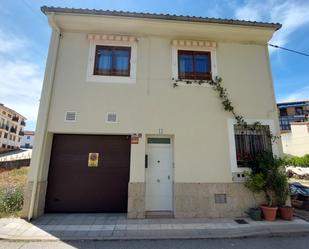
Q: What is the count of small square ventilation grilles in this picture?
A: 2